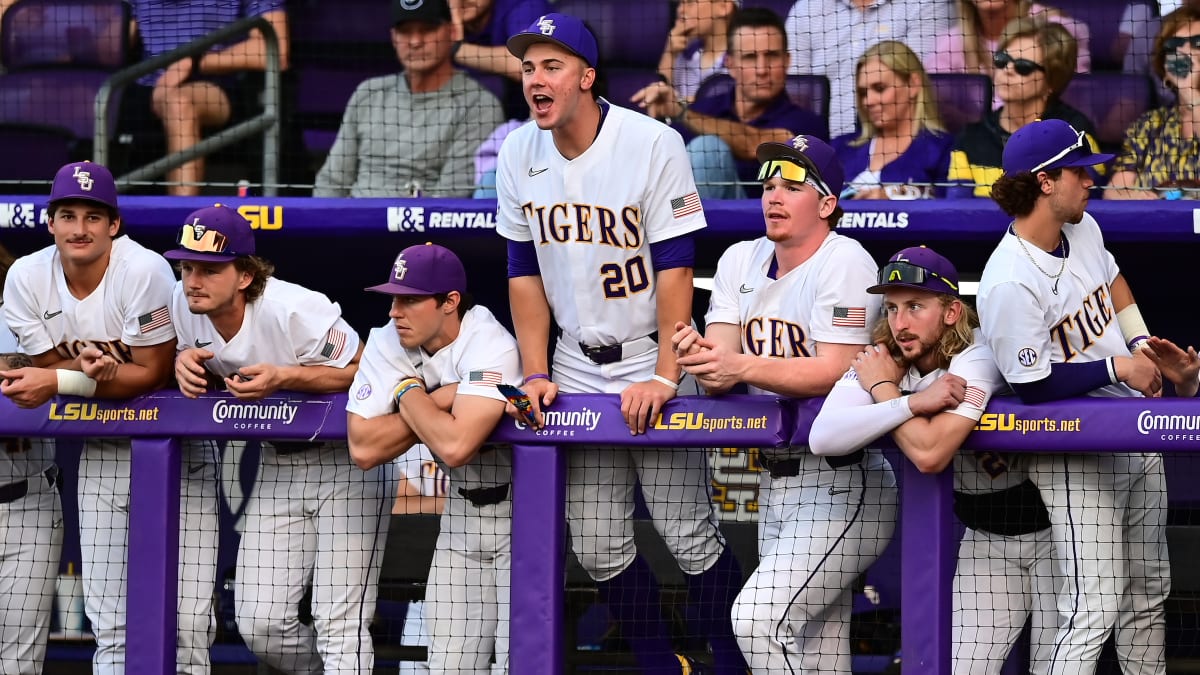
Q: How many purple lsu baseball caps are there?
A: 7